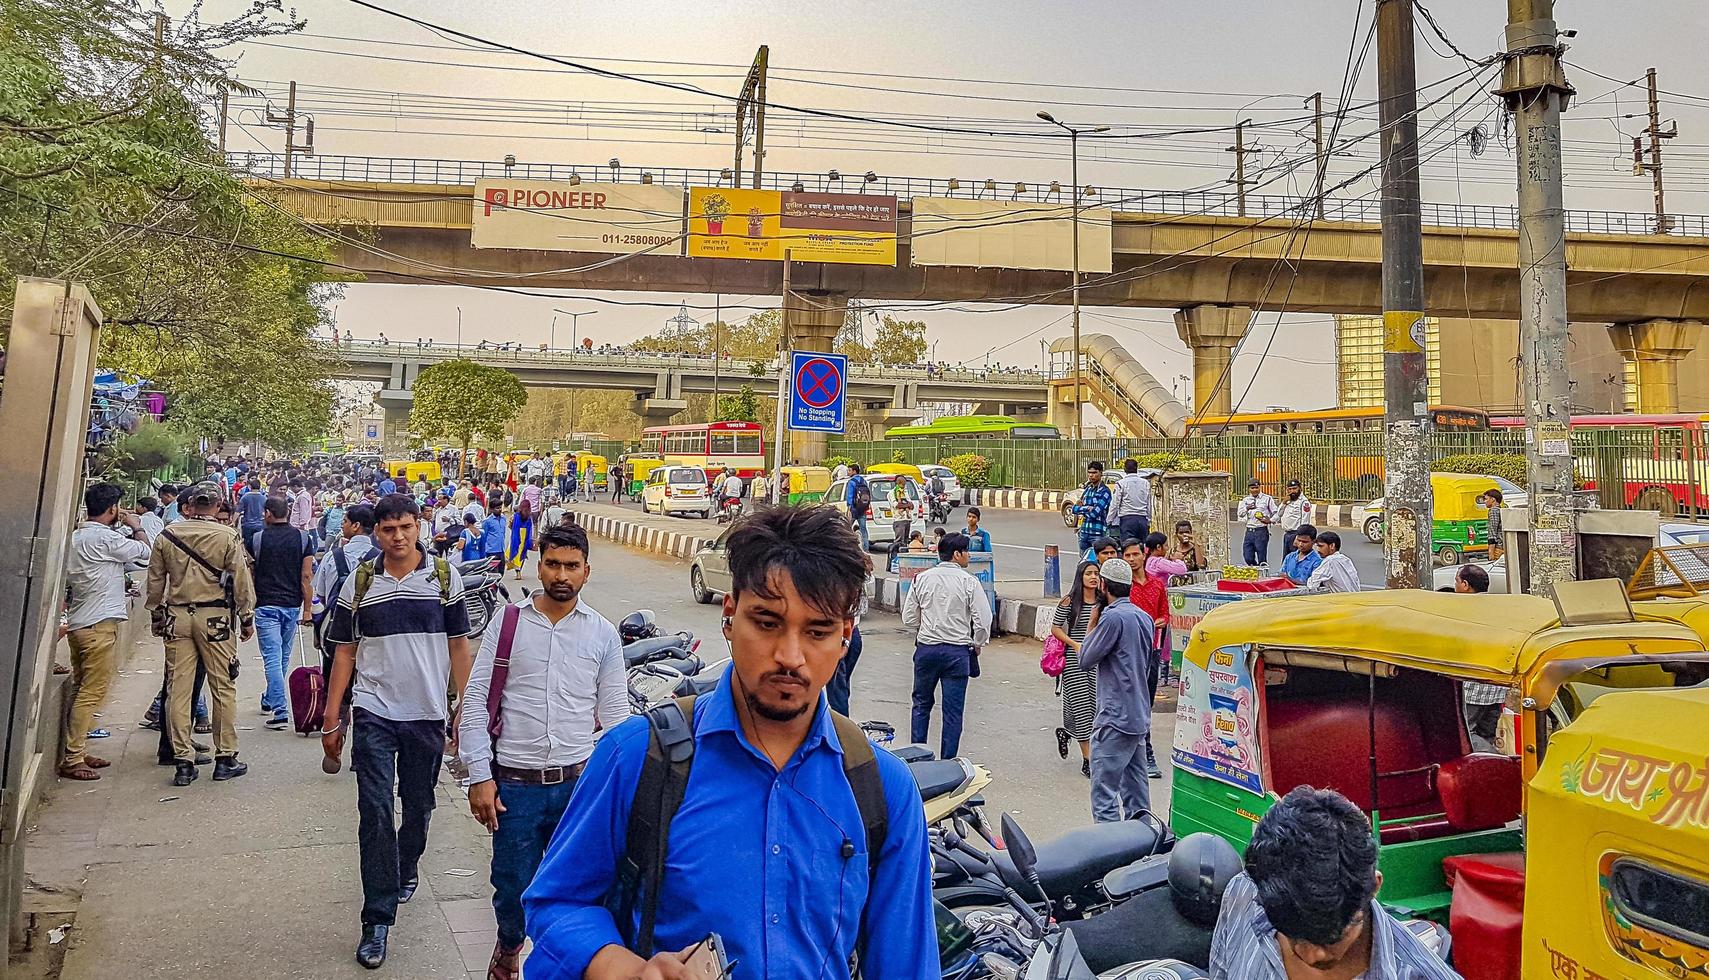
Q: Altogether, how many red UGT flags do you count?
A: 0